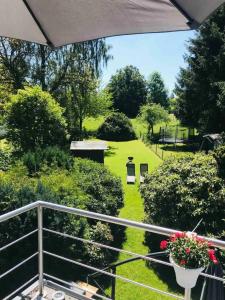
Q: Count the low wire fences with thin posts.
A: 1